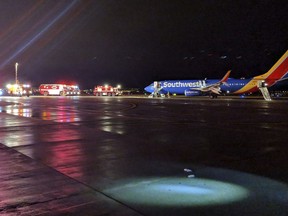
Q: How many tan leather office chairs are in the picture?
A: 0